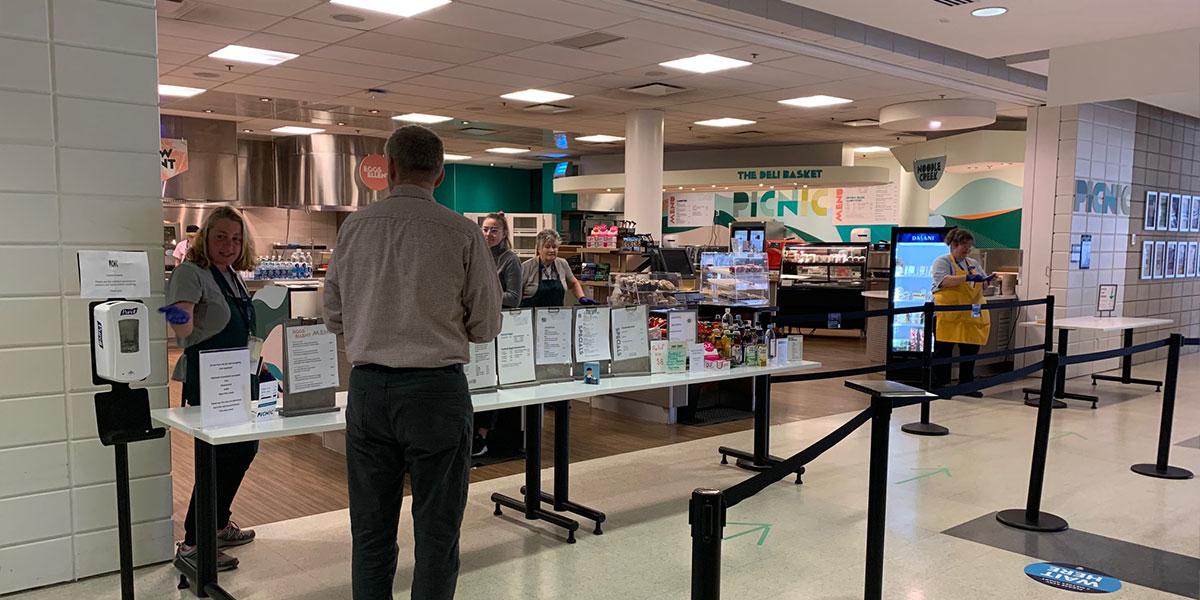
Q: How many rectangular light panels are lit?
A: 13